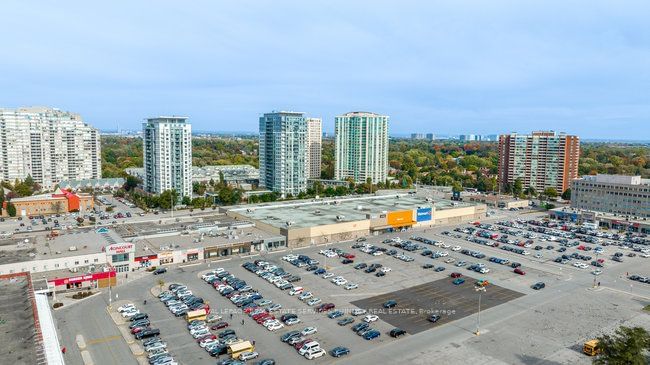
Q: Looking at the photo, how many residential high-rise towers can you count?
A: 6